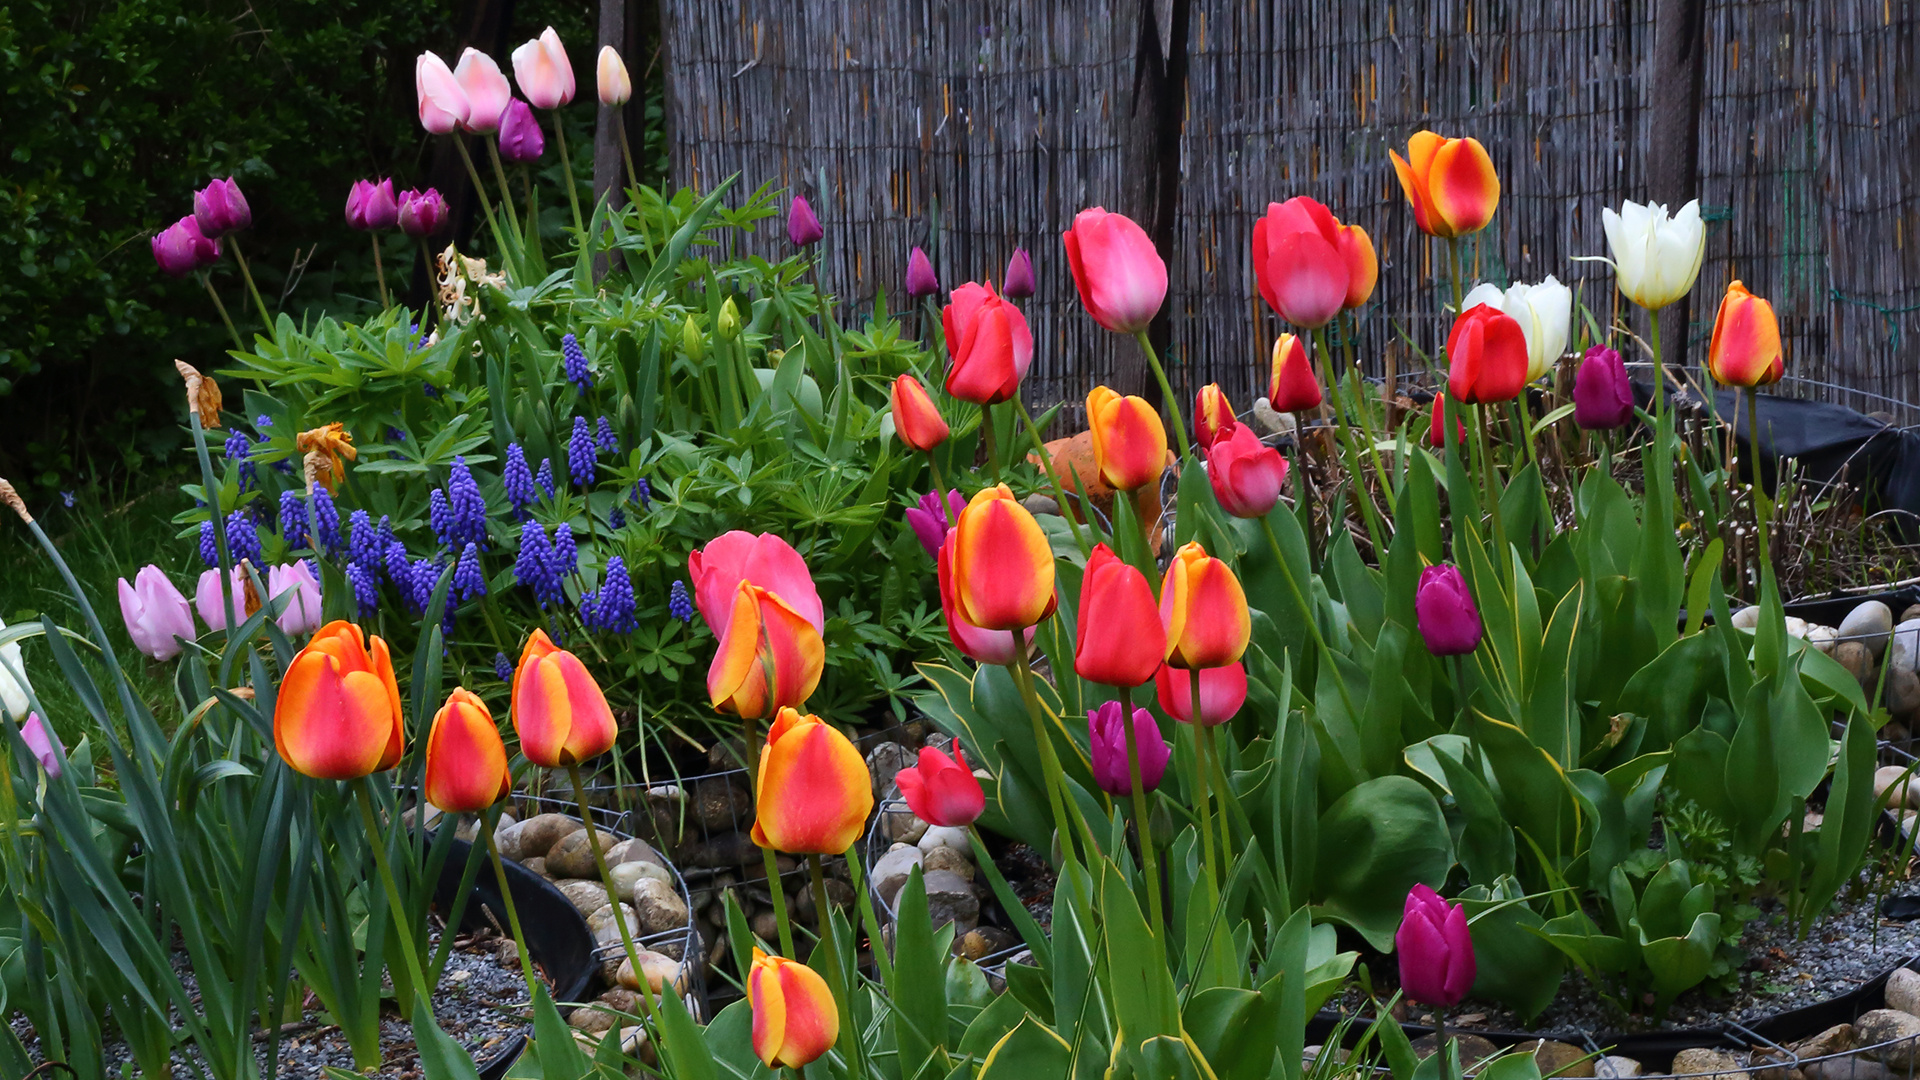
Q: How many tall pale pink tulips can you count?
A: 4